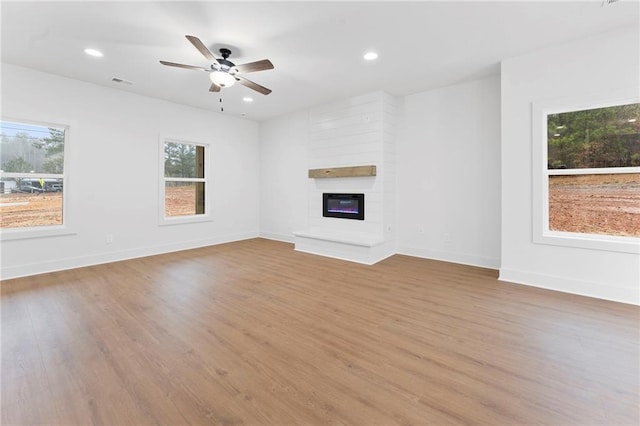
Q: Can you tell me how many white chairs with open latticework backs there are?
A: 0